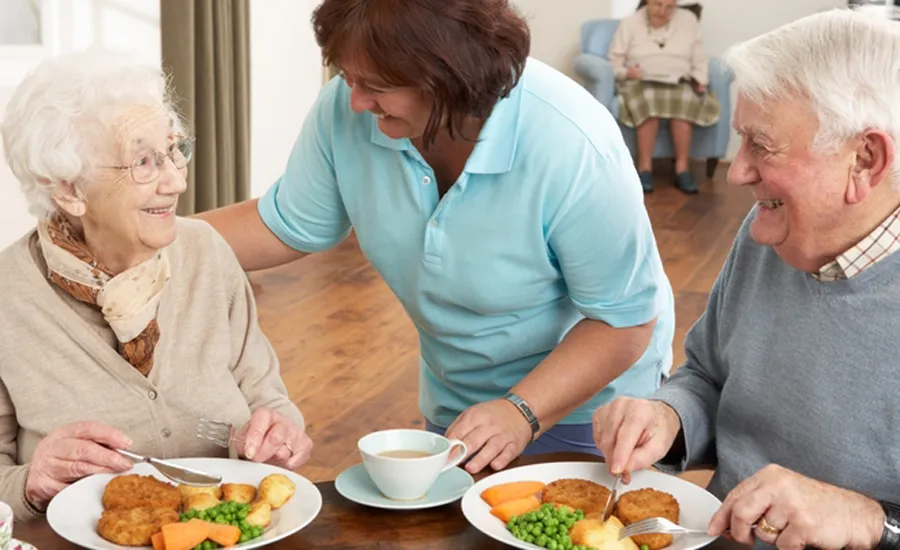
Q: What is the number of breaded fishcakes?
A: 4